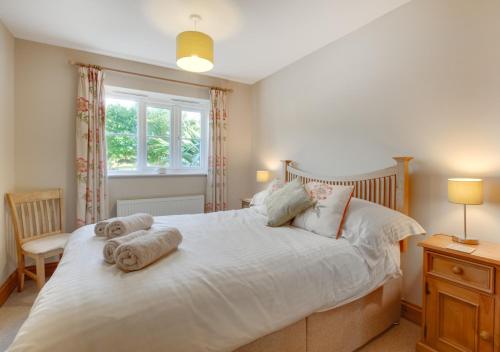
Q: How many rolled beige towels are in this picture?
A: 4